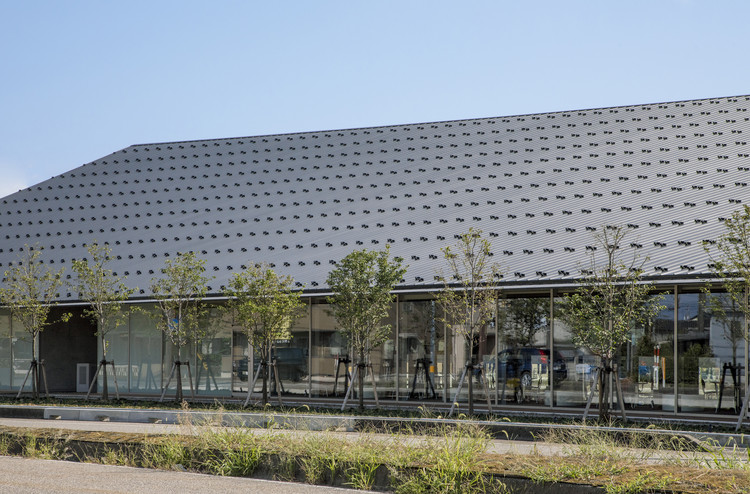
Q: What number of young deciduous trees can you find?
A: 8